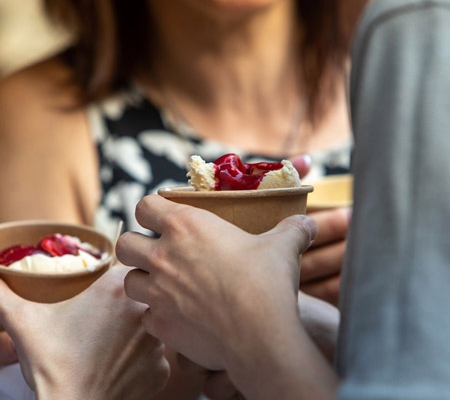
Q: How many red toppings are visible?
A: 2